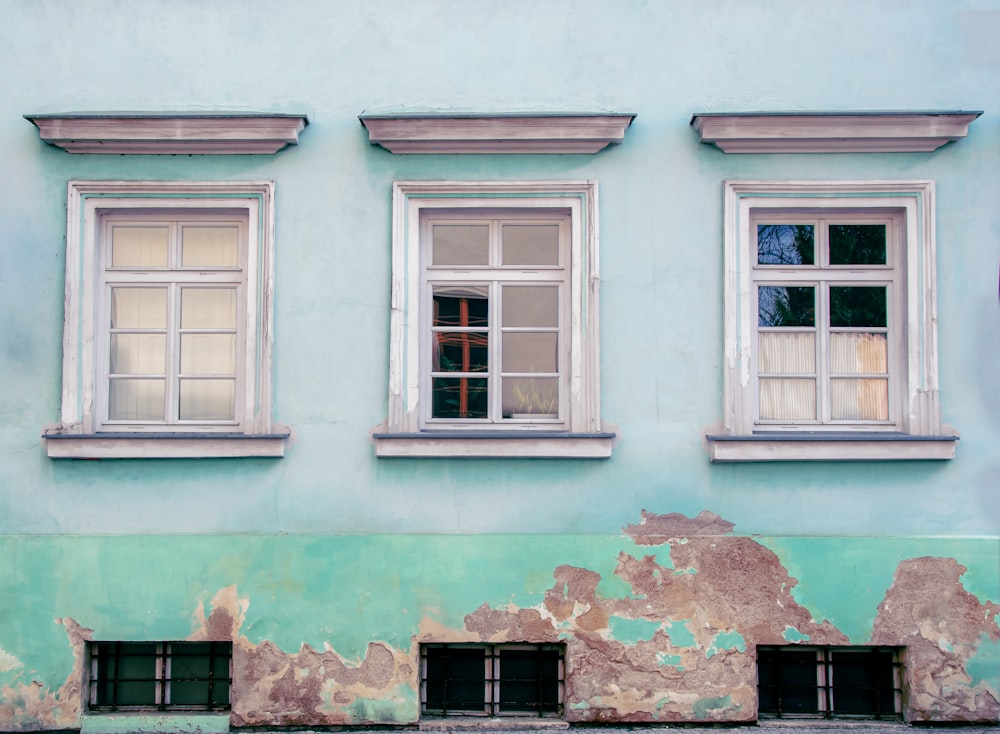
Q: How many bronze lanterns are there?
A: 0